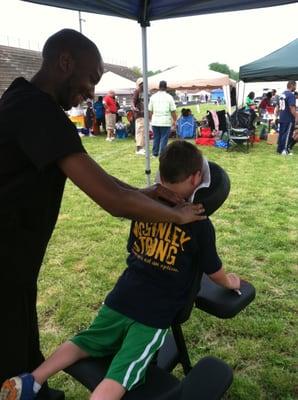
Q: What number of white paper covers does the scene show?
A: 1